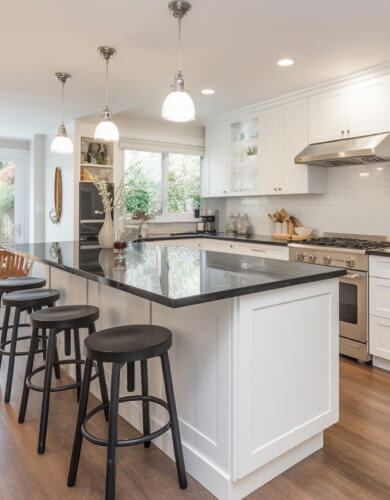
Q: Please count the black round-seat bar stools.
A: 4